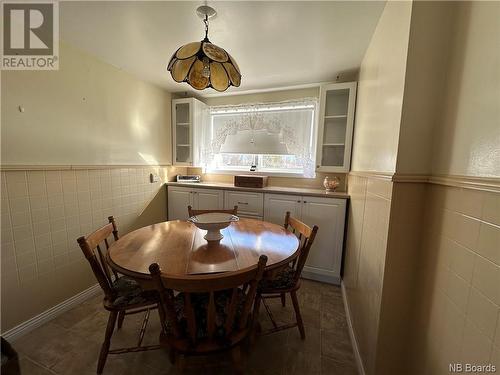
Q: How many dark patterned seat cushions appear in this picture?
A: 3